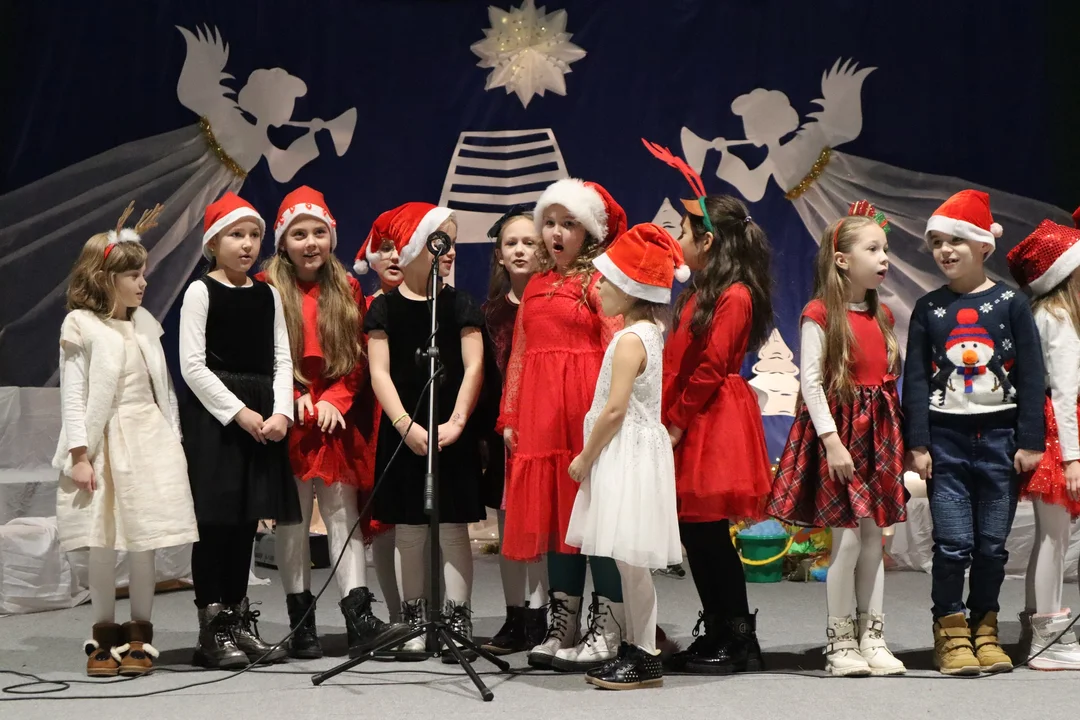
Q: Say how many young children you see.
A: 12